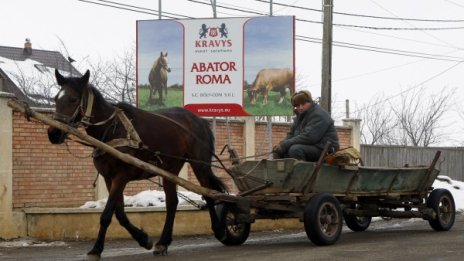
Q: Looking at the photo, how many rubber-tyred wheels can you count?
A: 4